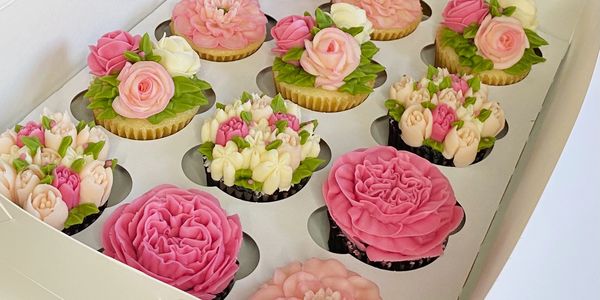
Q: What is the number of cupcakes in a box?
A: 11